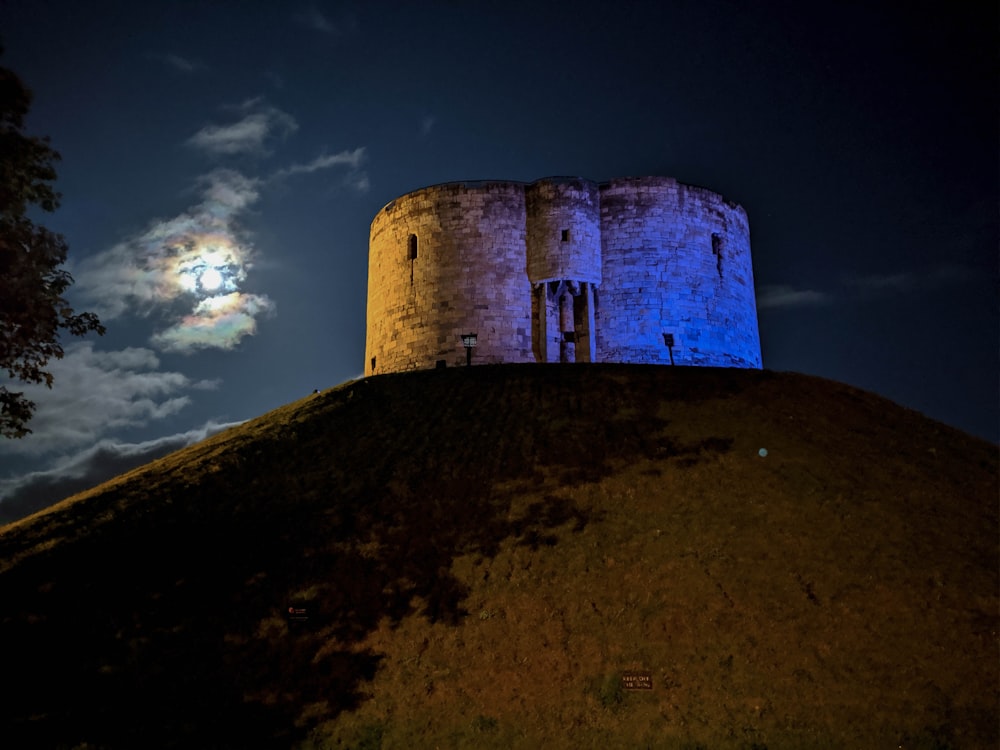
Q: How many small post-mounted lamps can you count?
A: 2